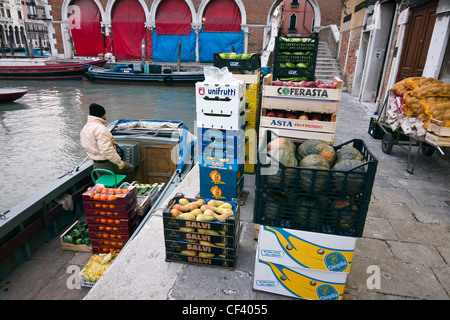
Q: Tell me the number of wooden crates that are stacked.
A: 2